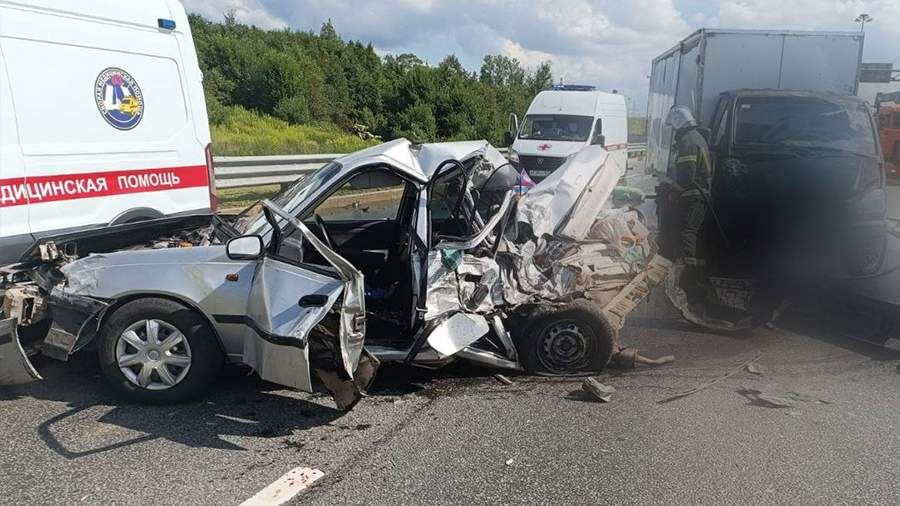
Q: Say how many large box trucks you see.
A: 1